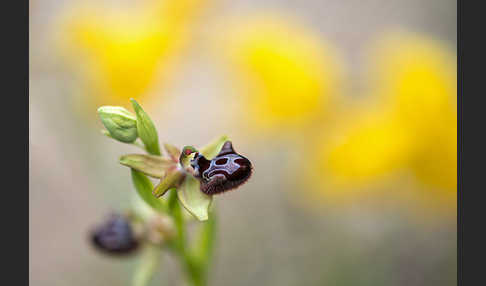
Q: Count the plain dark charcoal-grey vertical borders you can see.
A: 2